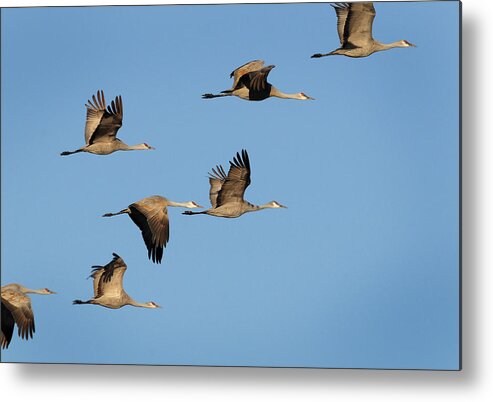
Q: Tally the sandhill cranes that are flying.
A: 7